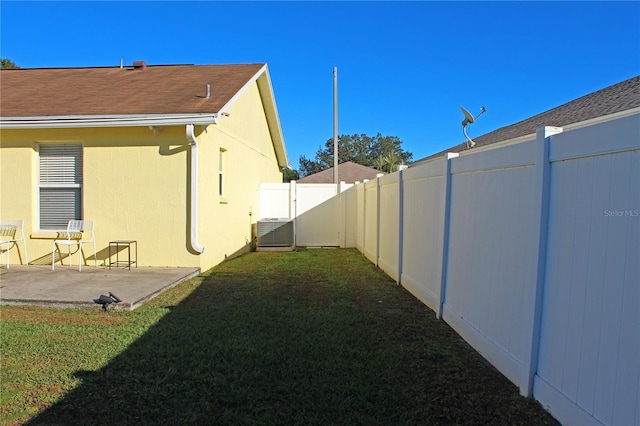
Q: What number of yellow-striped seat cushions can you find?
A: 0